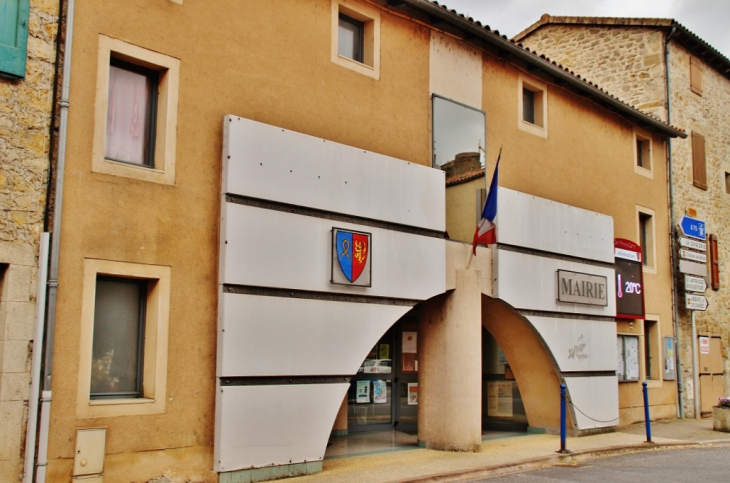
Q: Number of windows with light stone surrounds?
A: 7